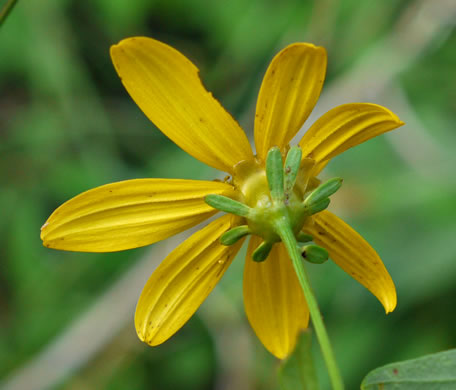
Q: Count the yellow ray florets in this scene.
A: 7